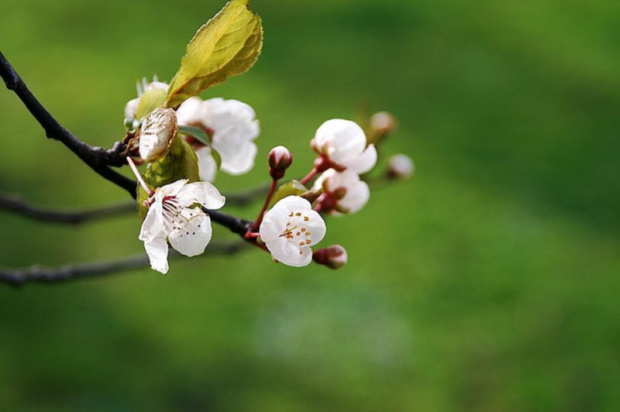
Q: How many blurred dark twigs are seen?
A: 2